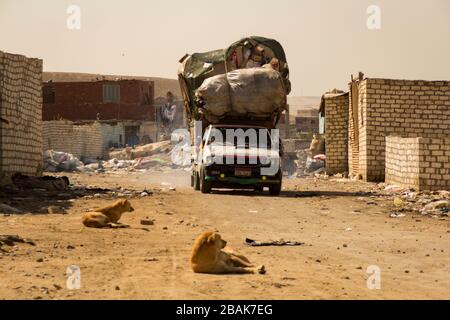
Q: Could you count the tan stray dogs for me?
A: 2